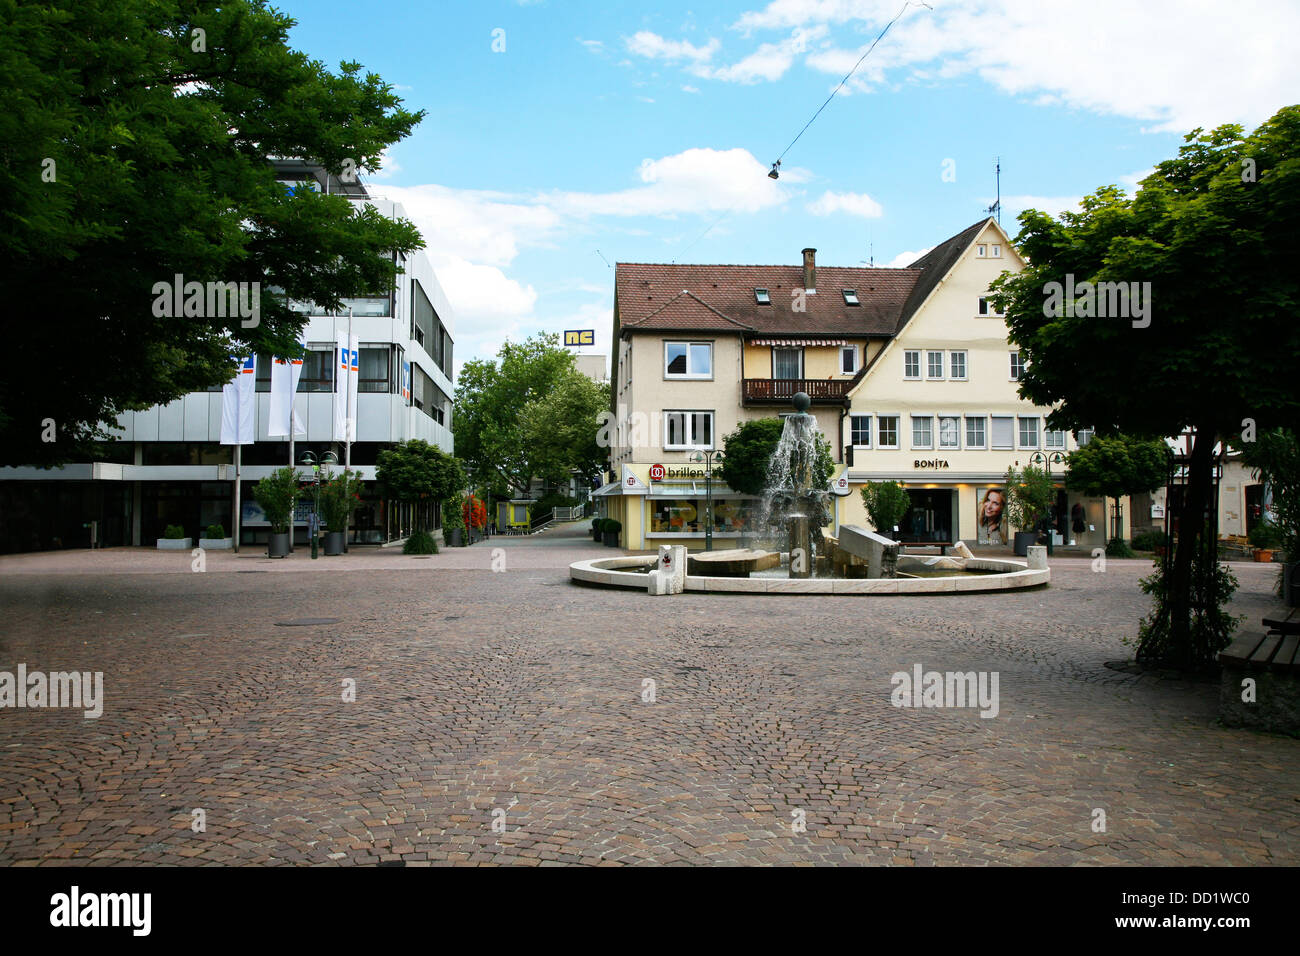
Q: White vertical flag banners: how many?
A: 3